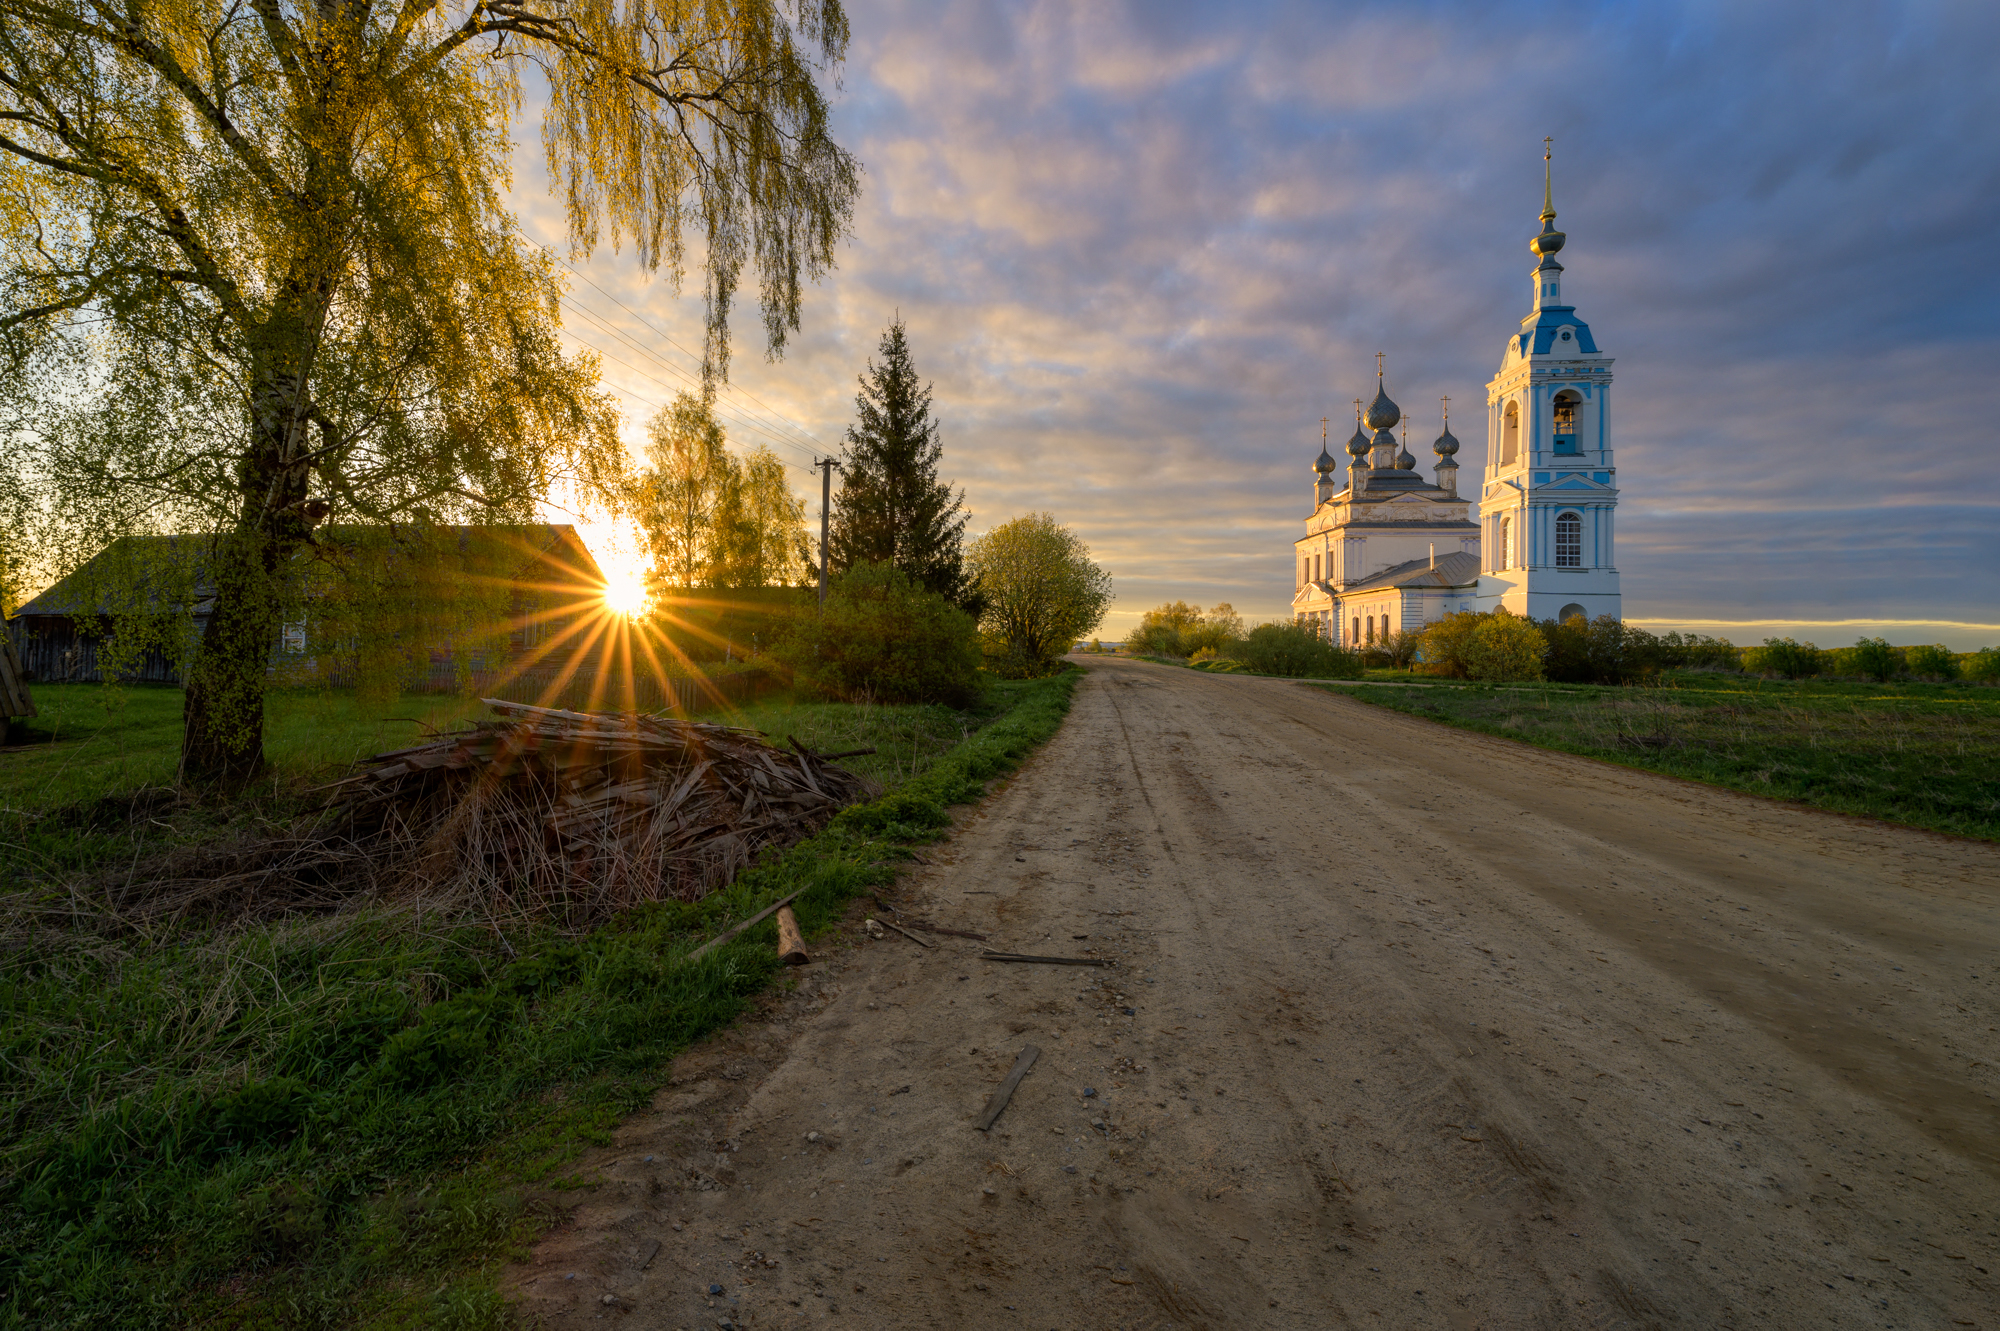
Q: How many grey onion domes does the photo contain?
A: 5